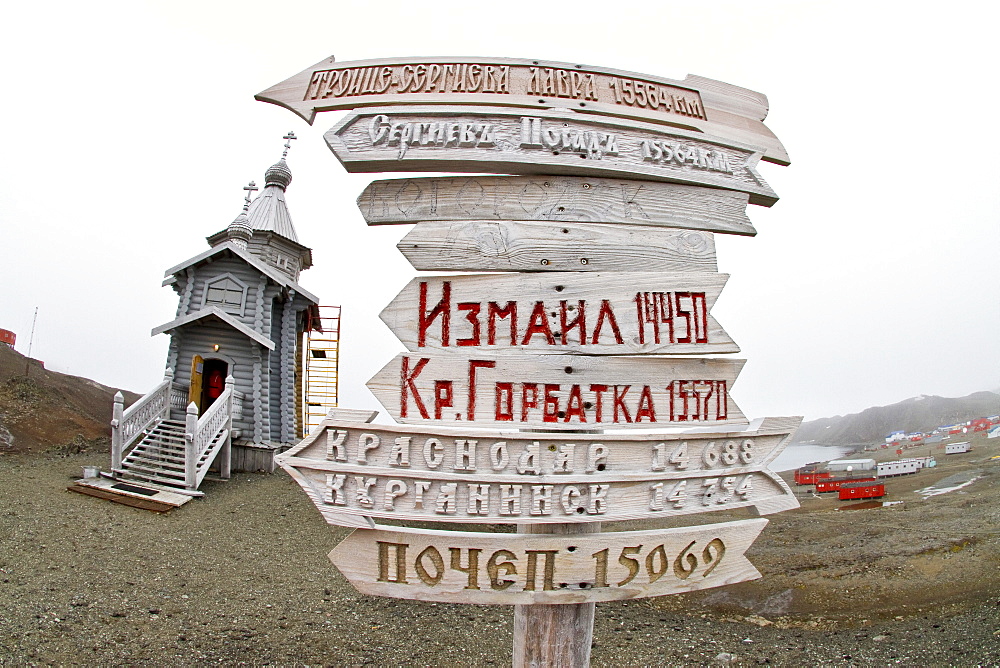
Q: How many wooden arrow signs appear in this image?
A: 8